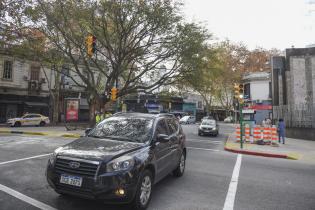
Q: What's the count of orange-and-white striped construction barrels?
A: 5